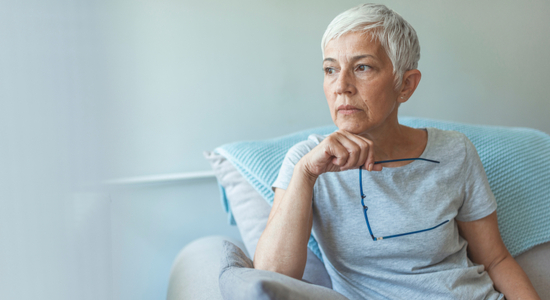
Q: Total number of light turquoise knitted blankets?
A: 1